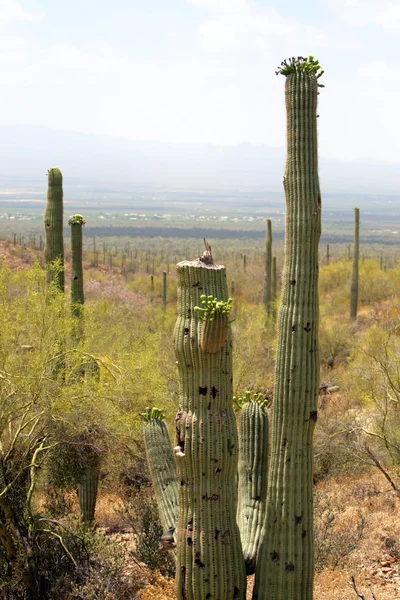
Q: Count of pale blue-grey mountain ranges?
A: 1